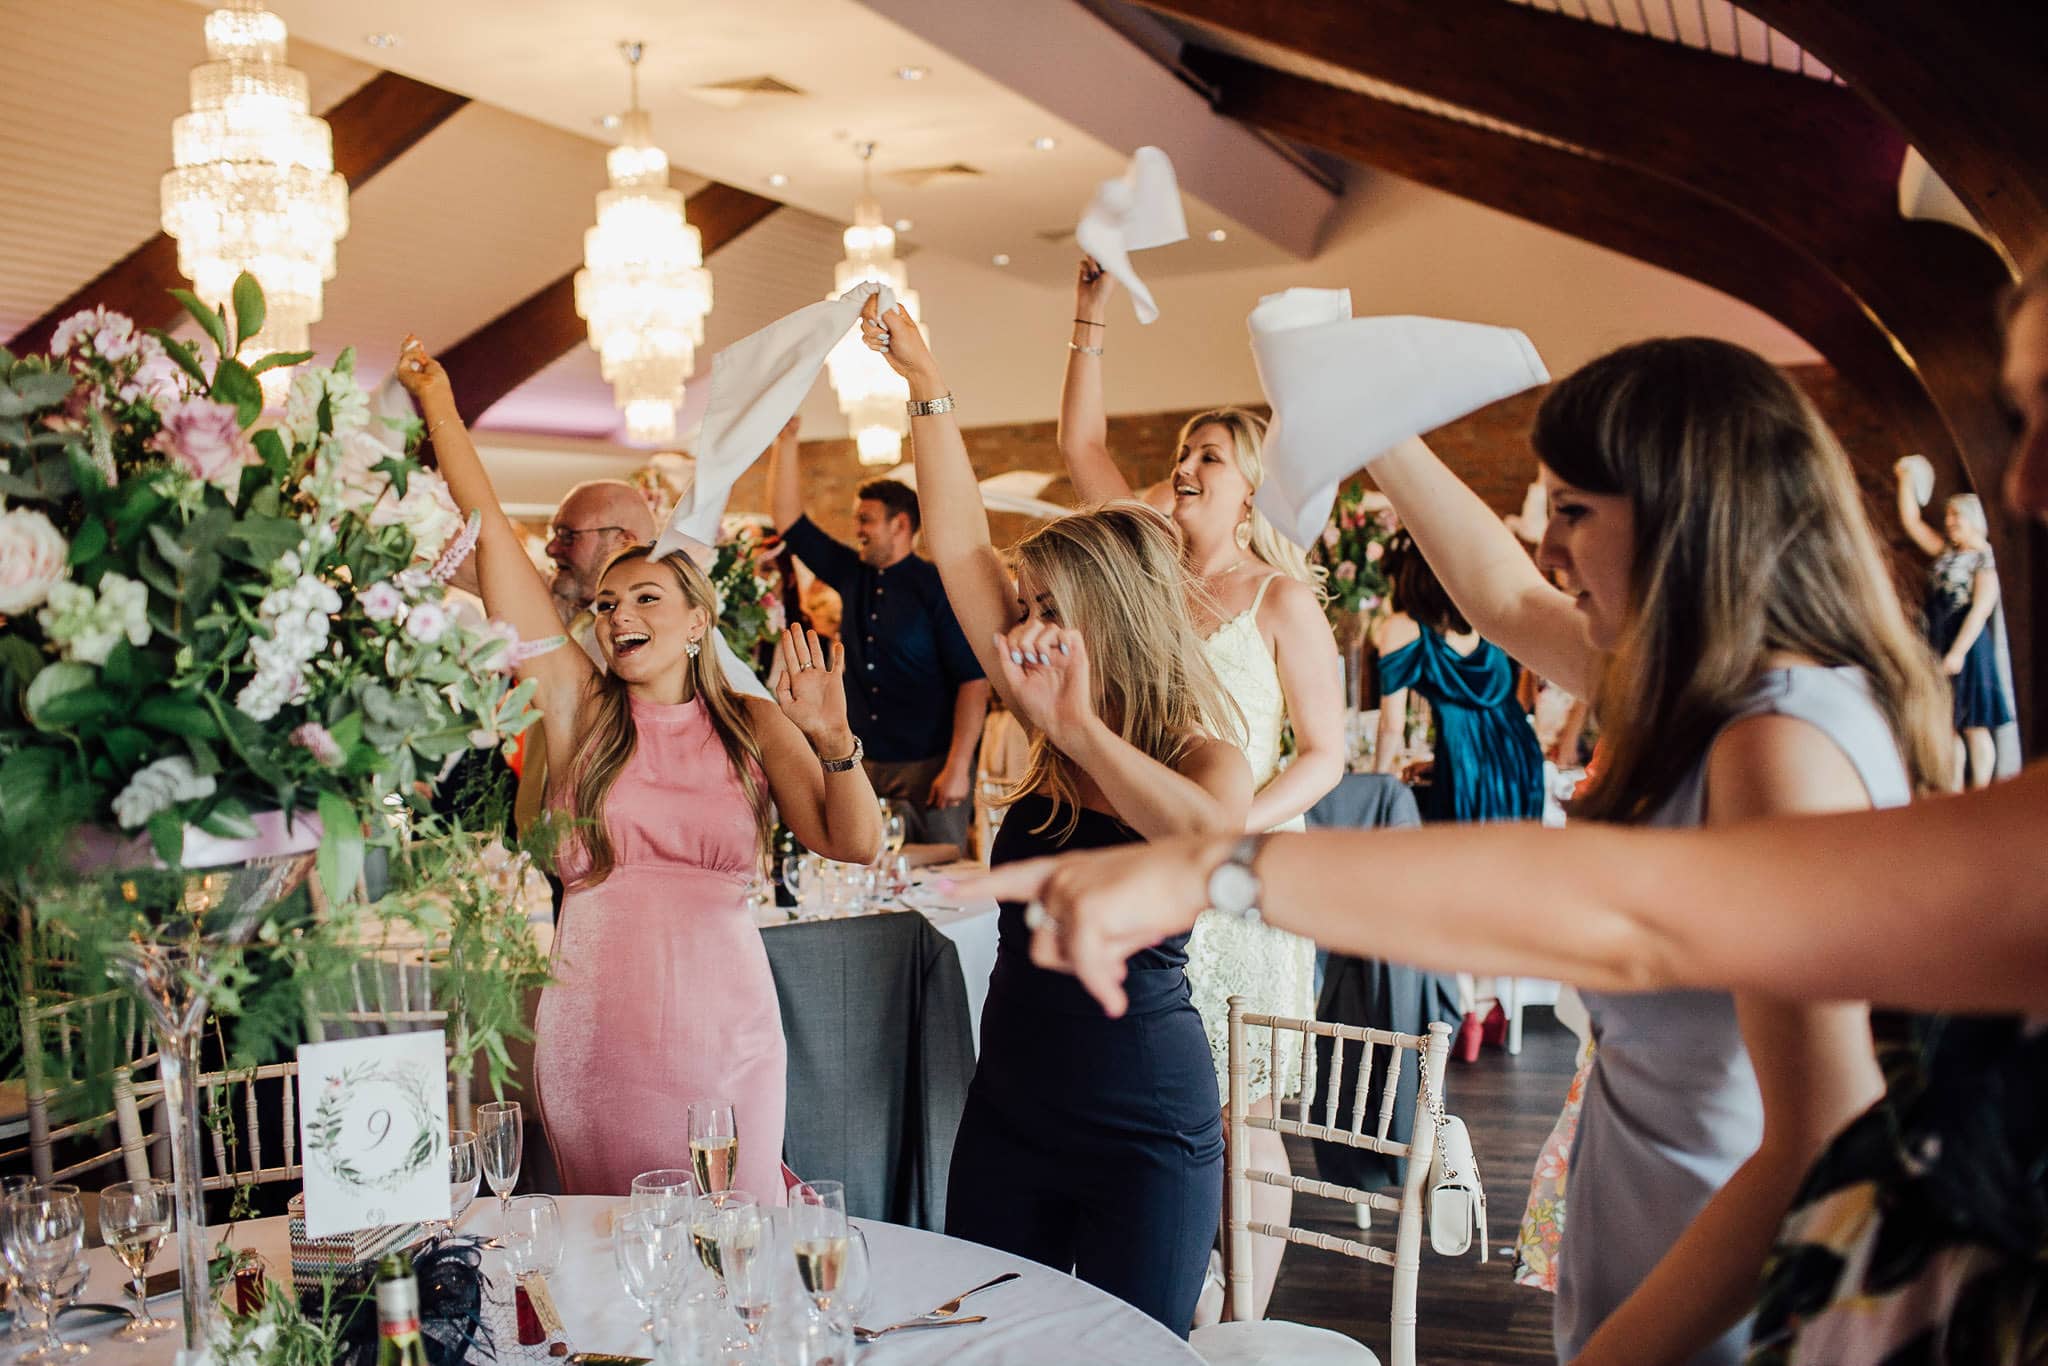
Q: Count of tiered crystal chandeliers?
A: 3